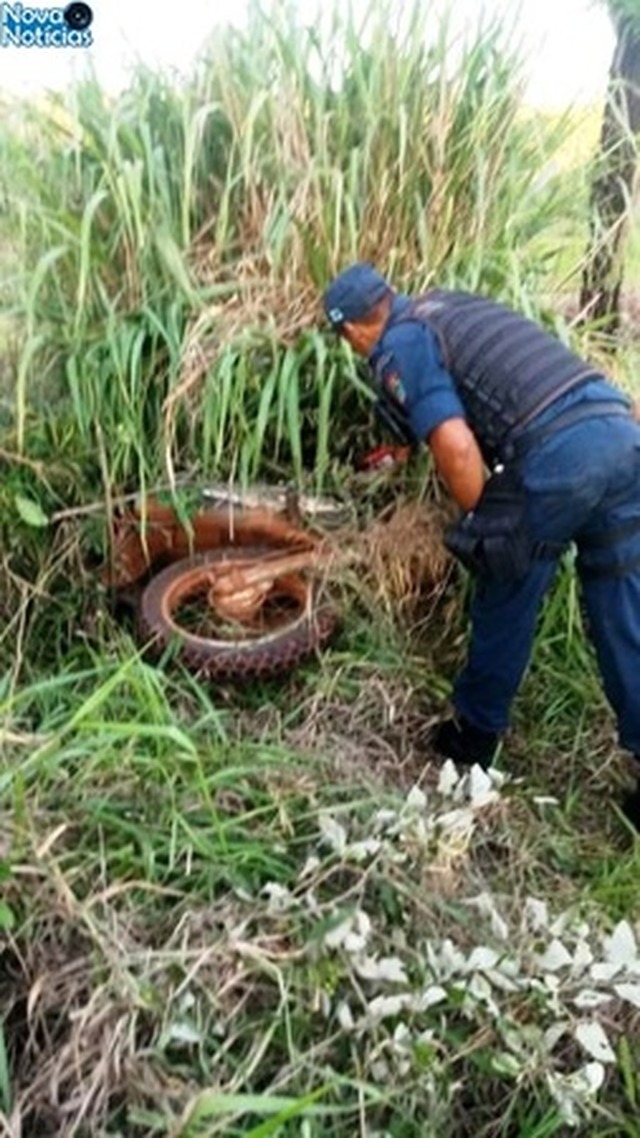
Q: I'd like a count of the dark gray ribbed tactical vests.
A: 1